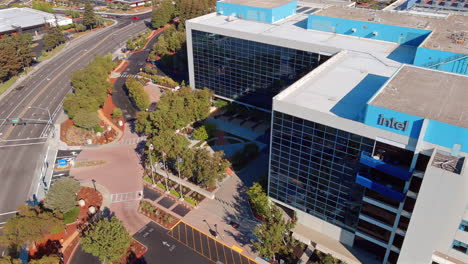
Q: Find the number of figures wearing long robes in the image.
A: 0